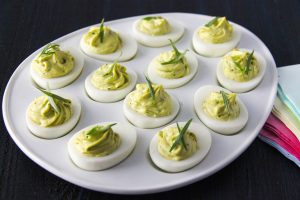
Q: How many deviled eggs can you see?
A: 12